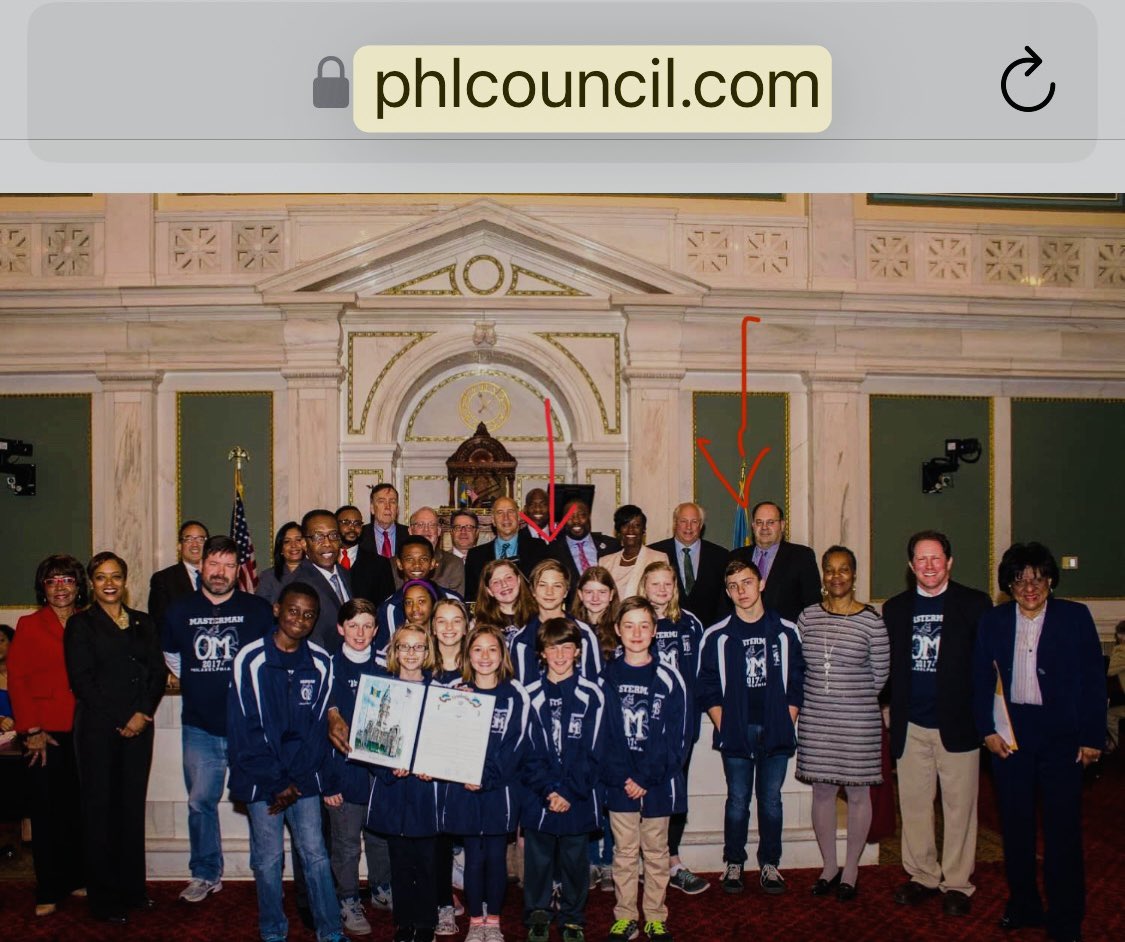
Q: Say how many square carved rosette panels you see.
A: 11